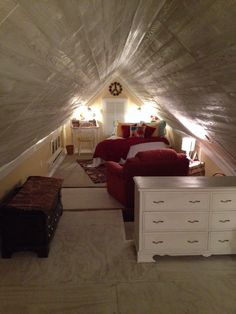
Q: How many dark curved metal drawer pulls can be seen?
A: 9